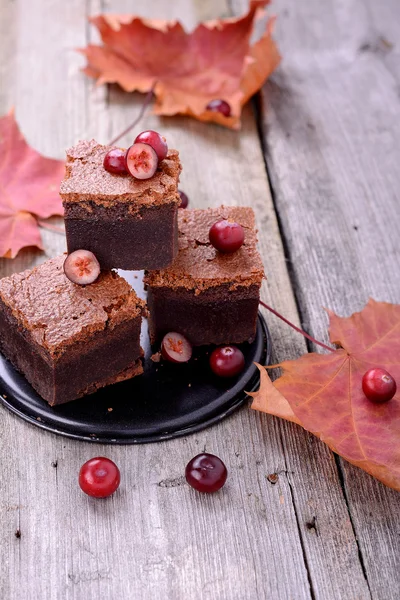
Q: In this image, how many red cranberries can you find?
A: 12